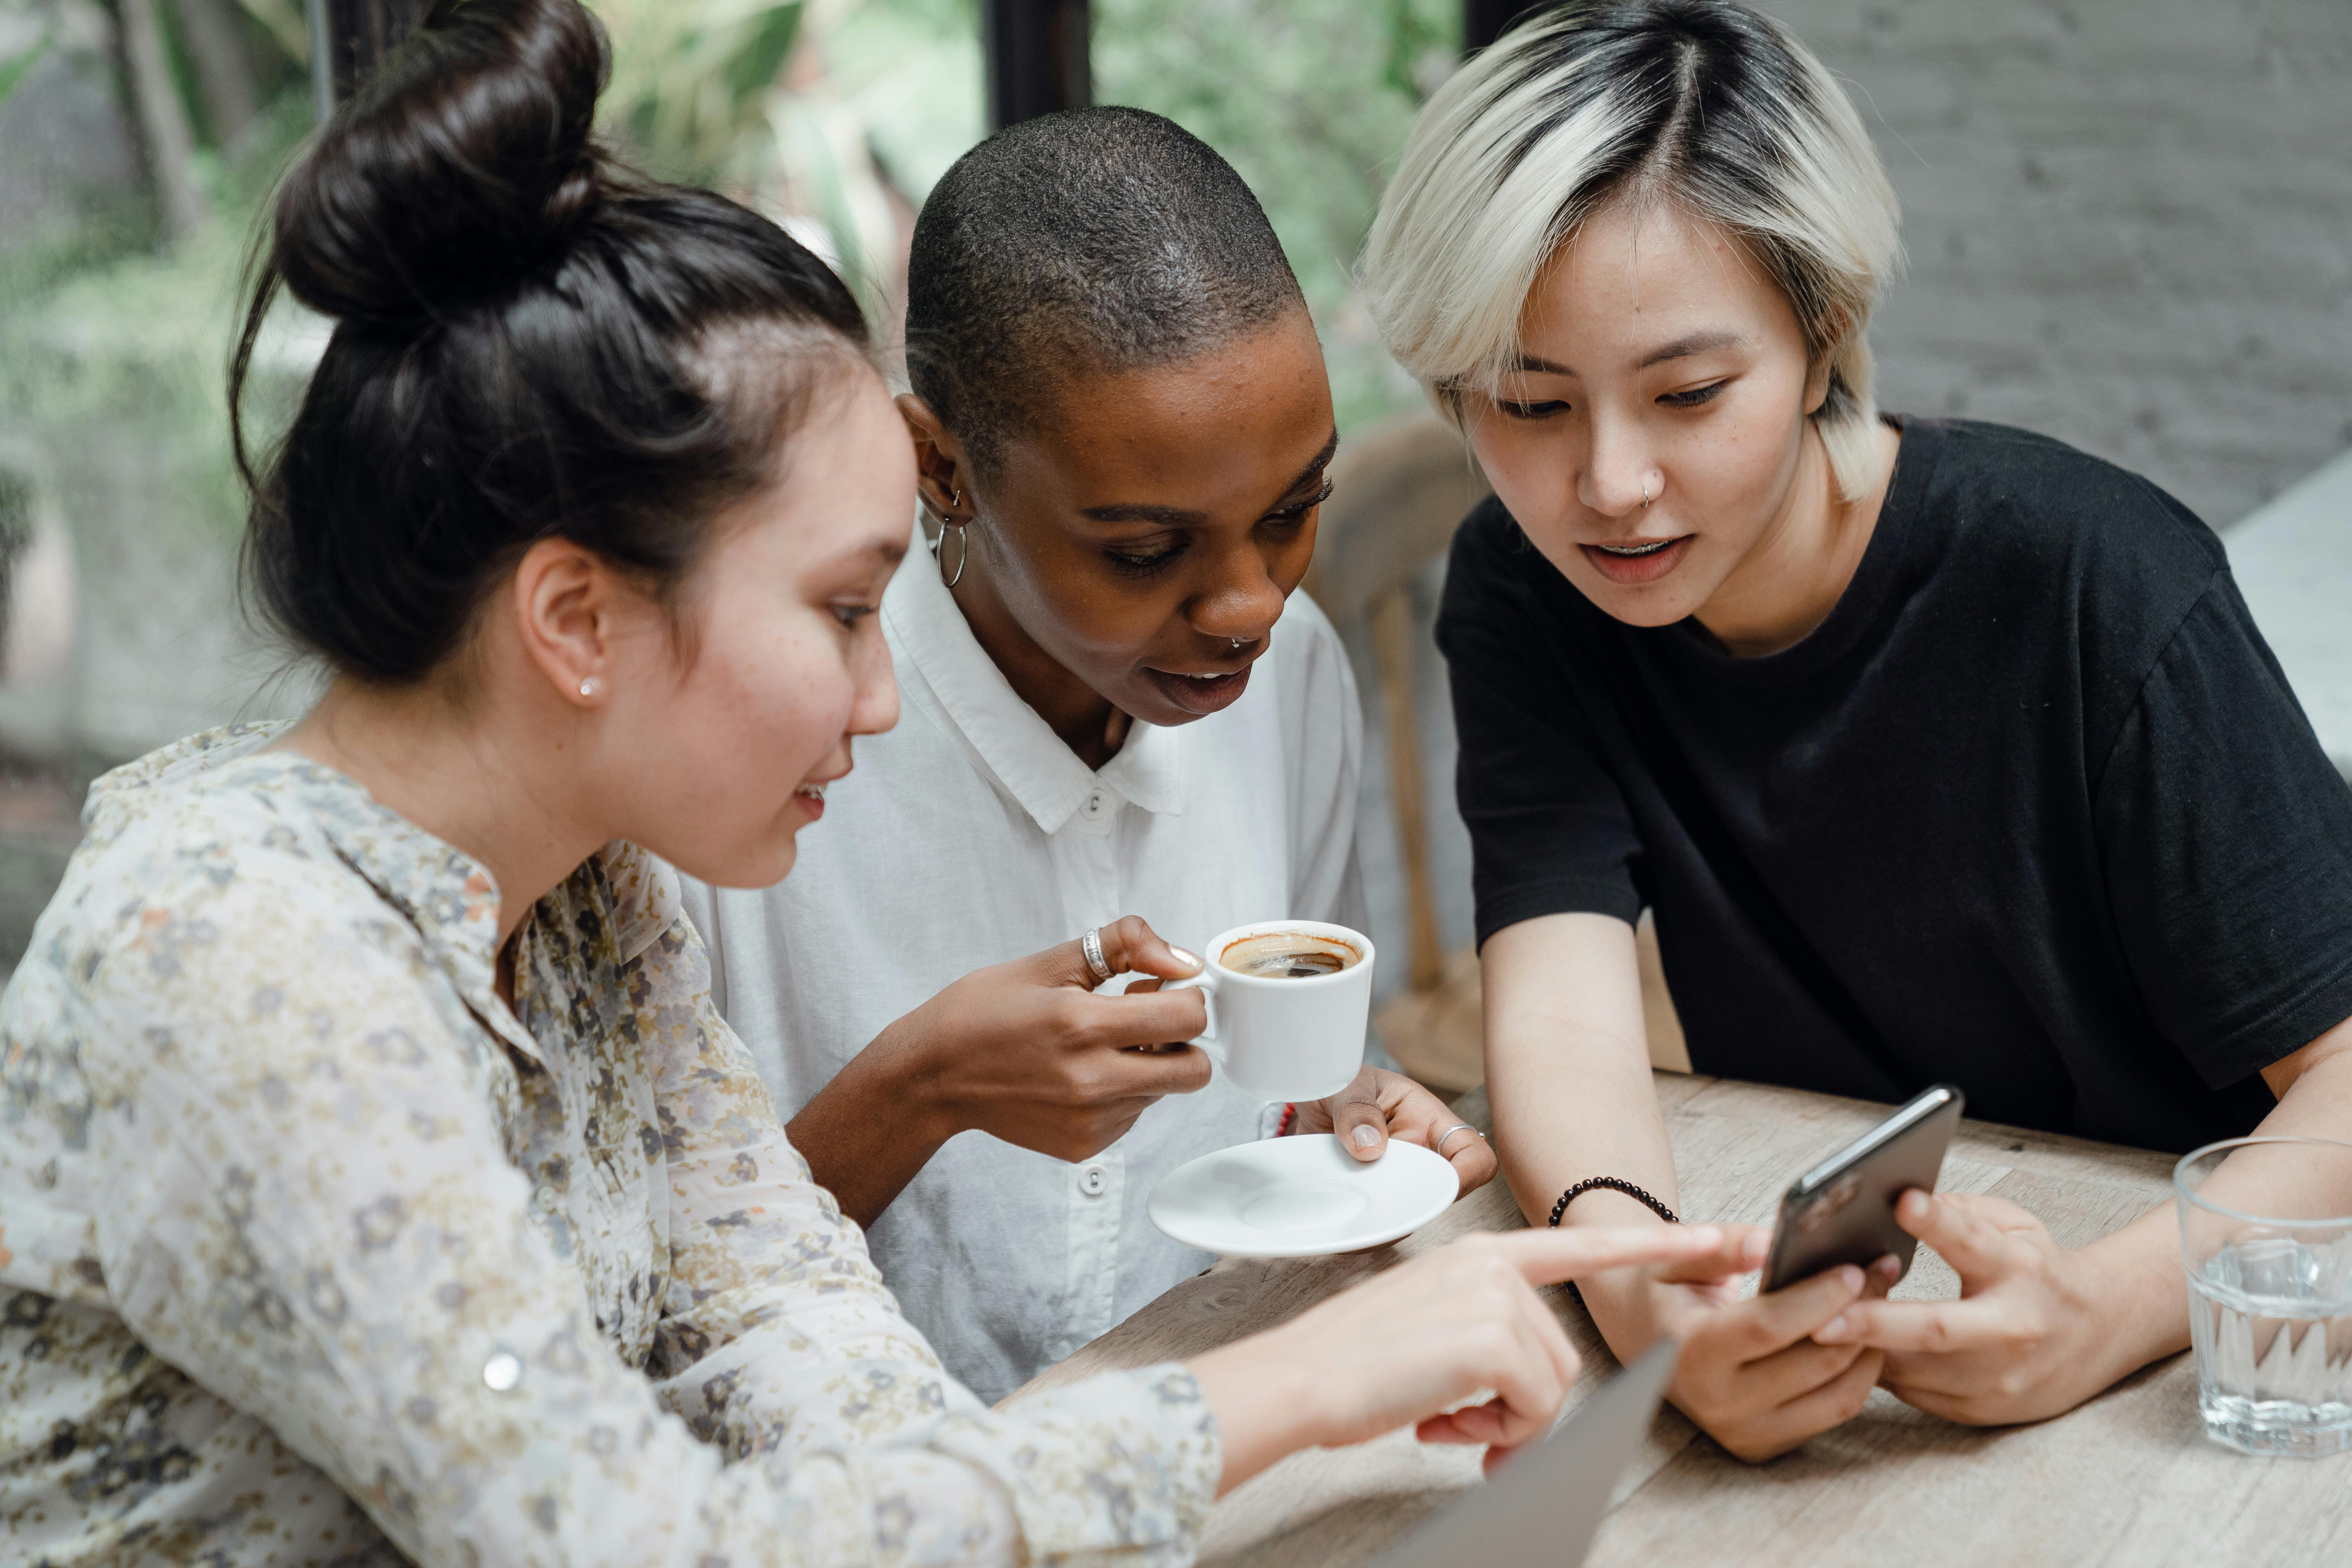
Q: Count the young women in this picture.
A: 3